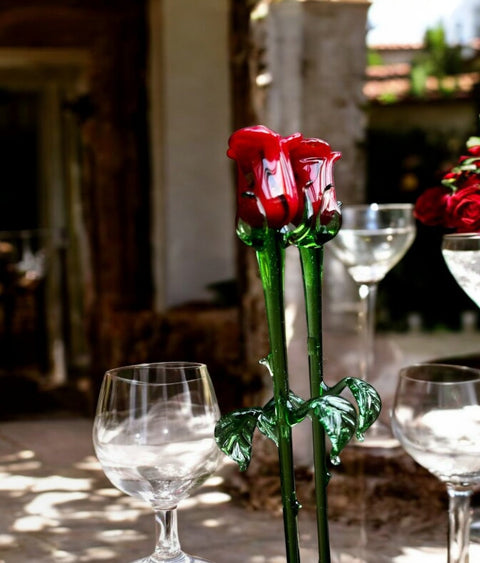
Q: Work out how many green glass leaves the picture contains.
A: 4